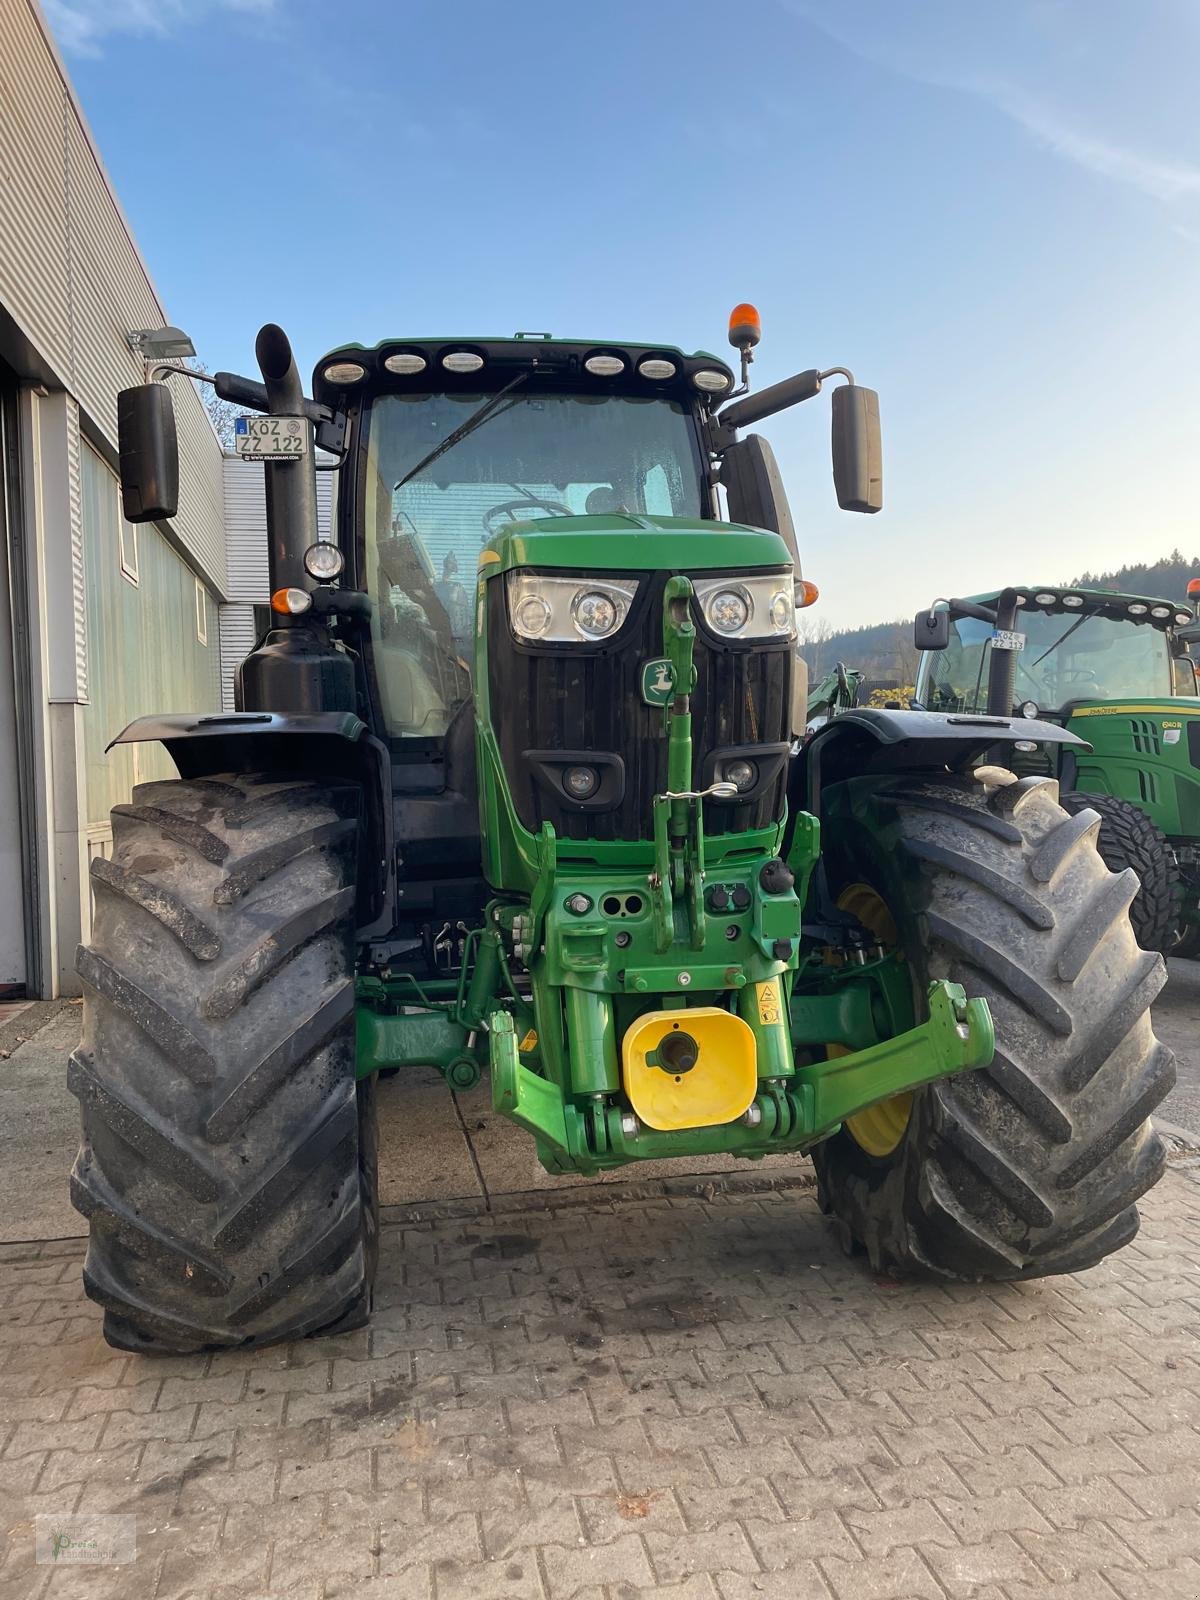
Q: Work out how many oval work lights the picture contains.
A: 12